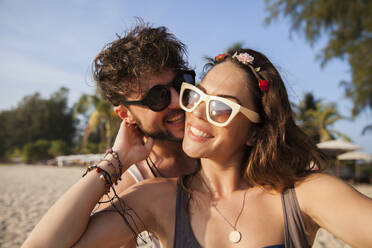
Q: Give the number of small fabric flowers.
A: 3